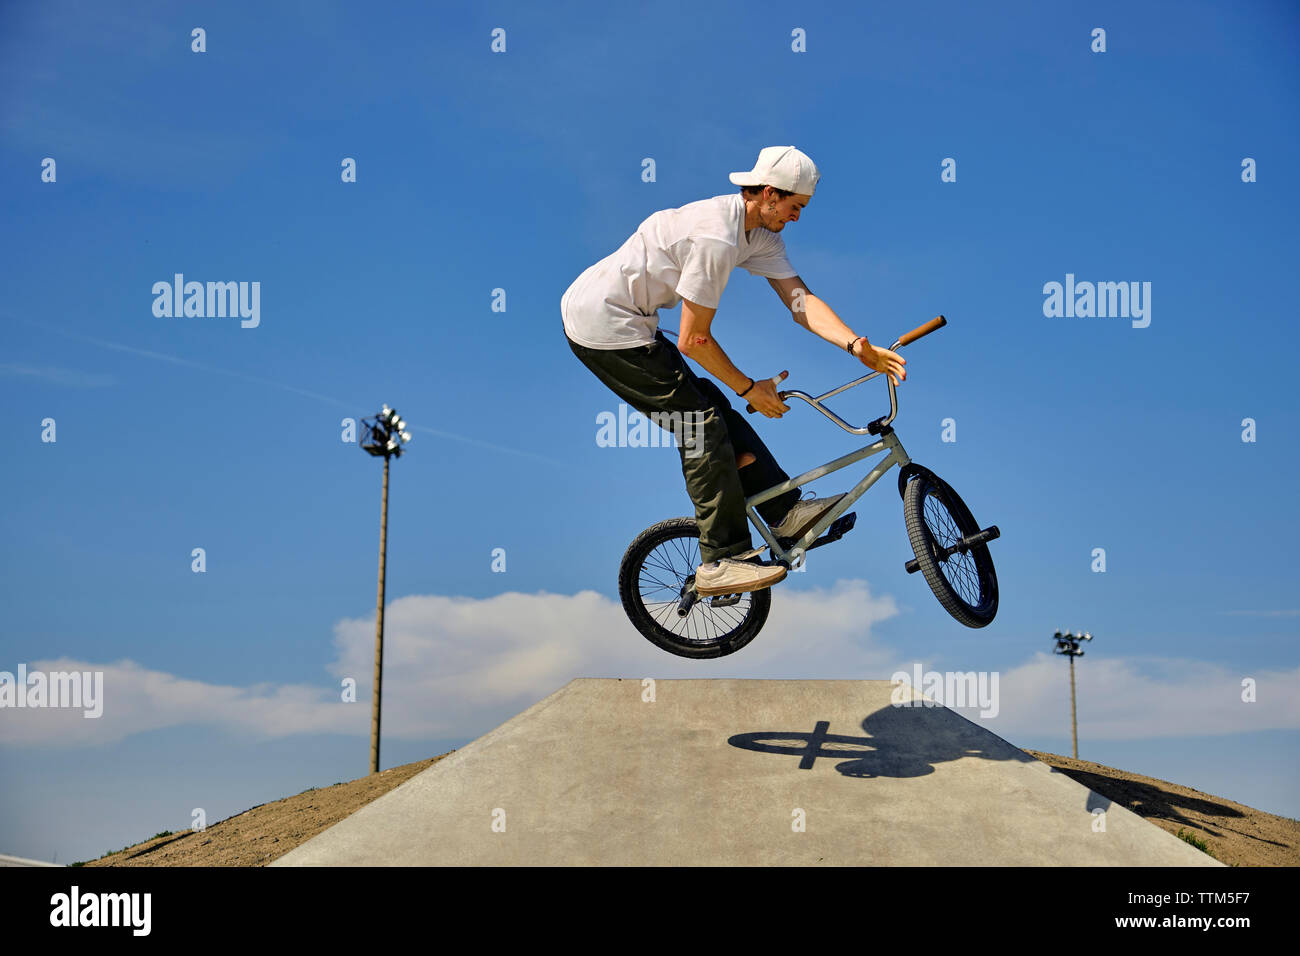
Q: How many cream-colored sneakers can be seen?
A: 2